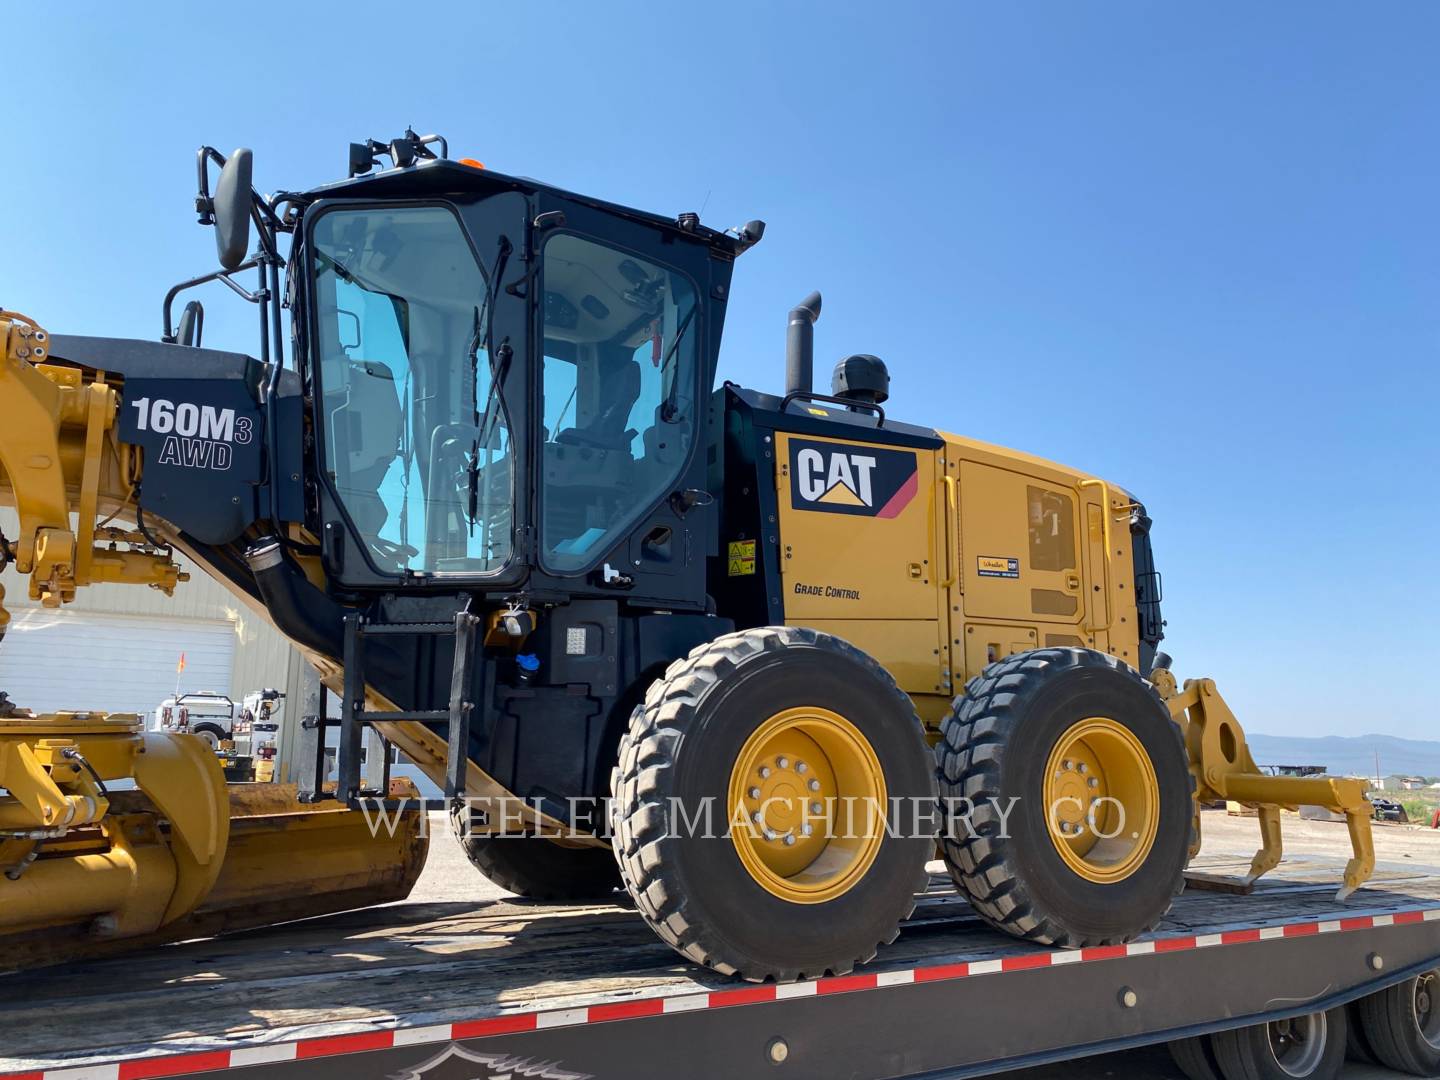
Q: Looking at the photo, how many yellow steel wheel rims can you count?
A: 2